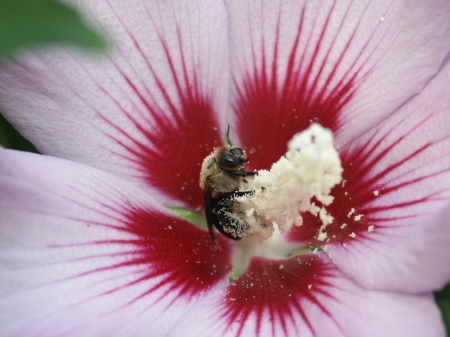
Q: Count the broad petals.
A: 5